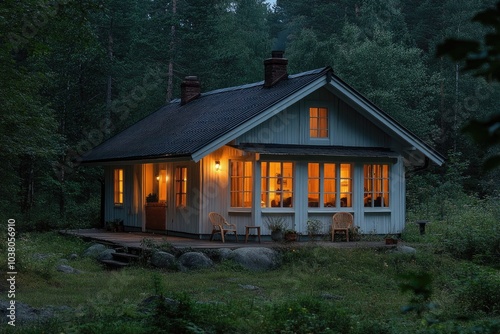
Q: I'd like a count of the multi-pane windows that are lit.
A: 7